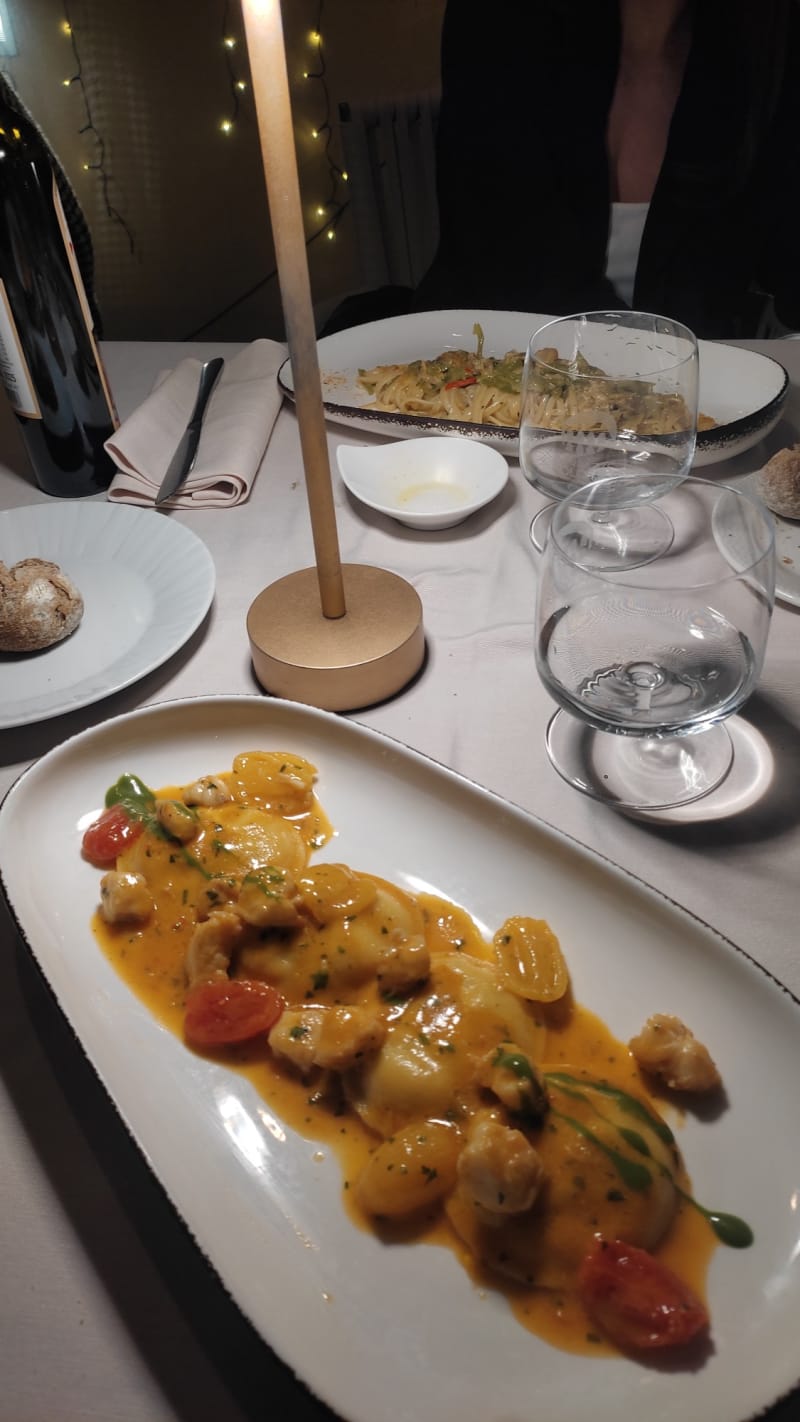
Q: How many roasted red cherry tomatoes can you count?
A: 3